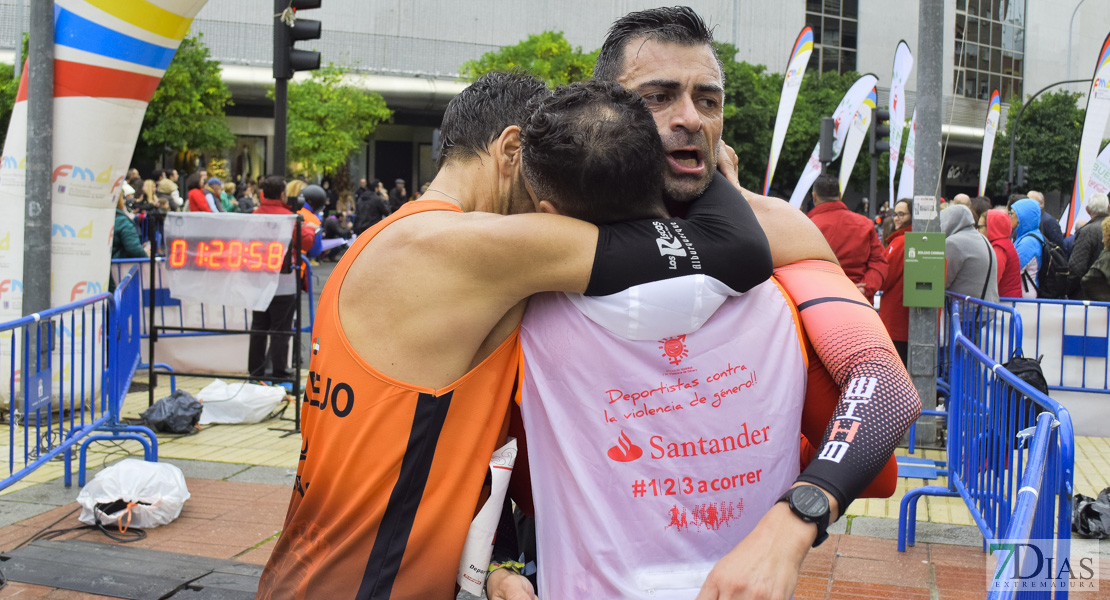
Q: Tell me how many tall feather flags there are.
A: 8